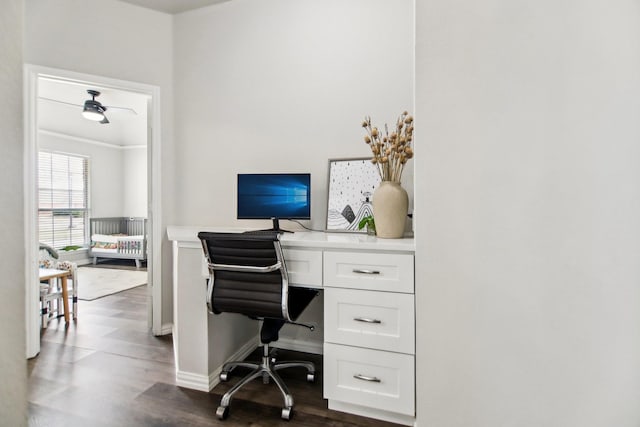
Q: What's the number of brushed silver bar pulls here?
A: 3